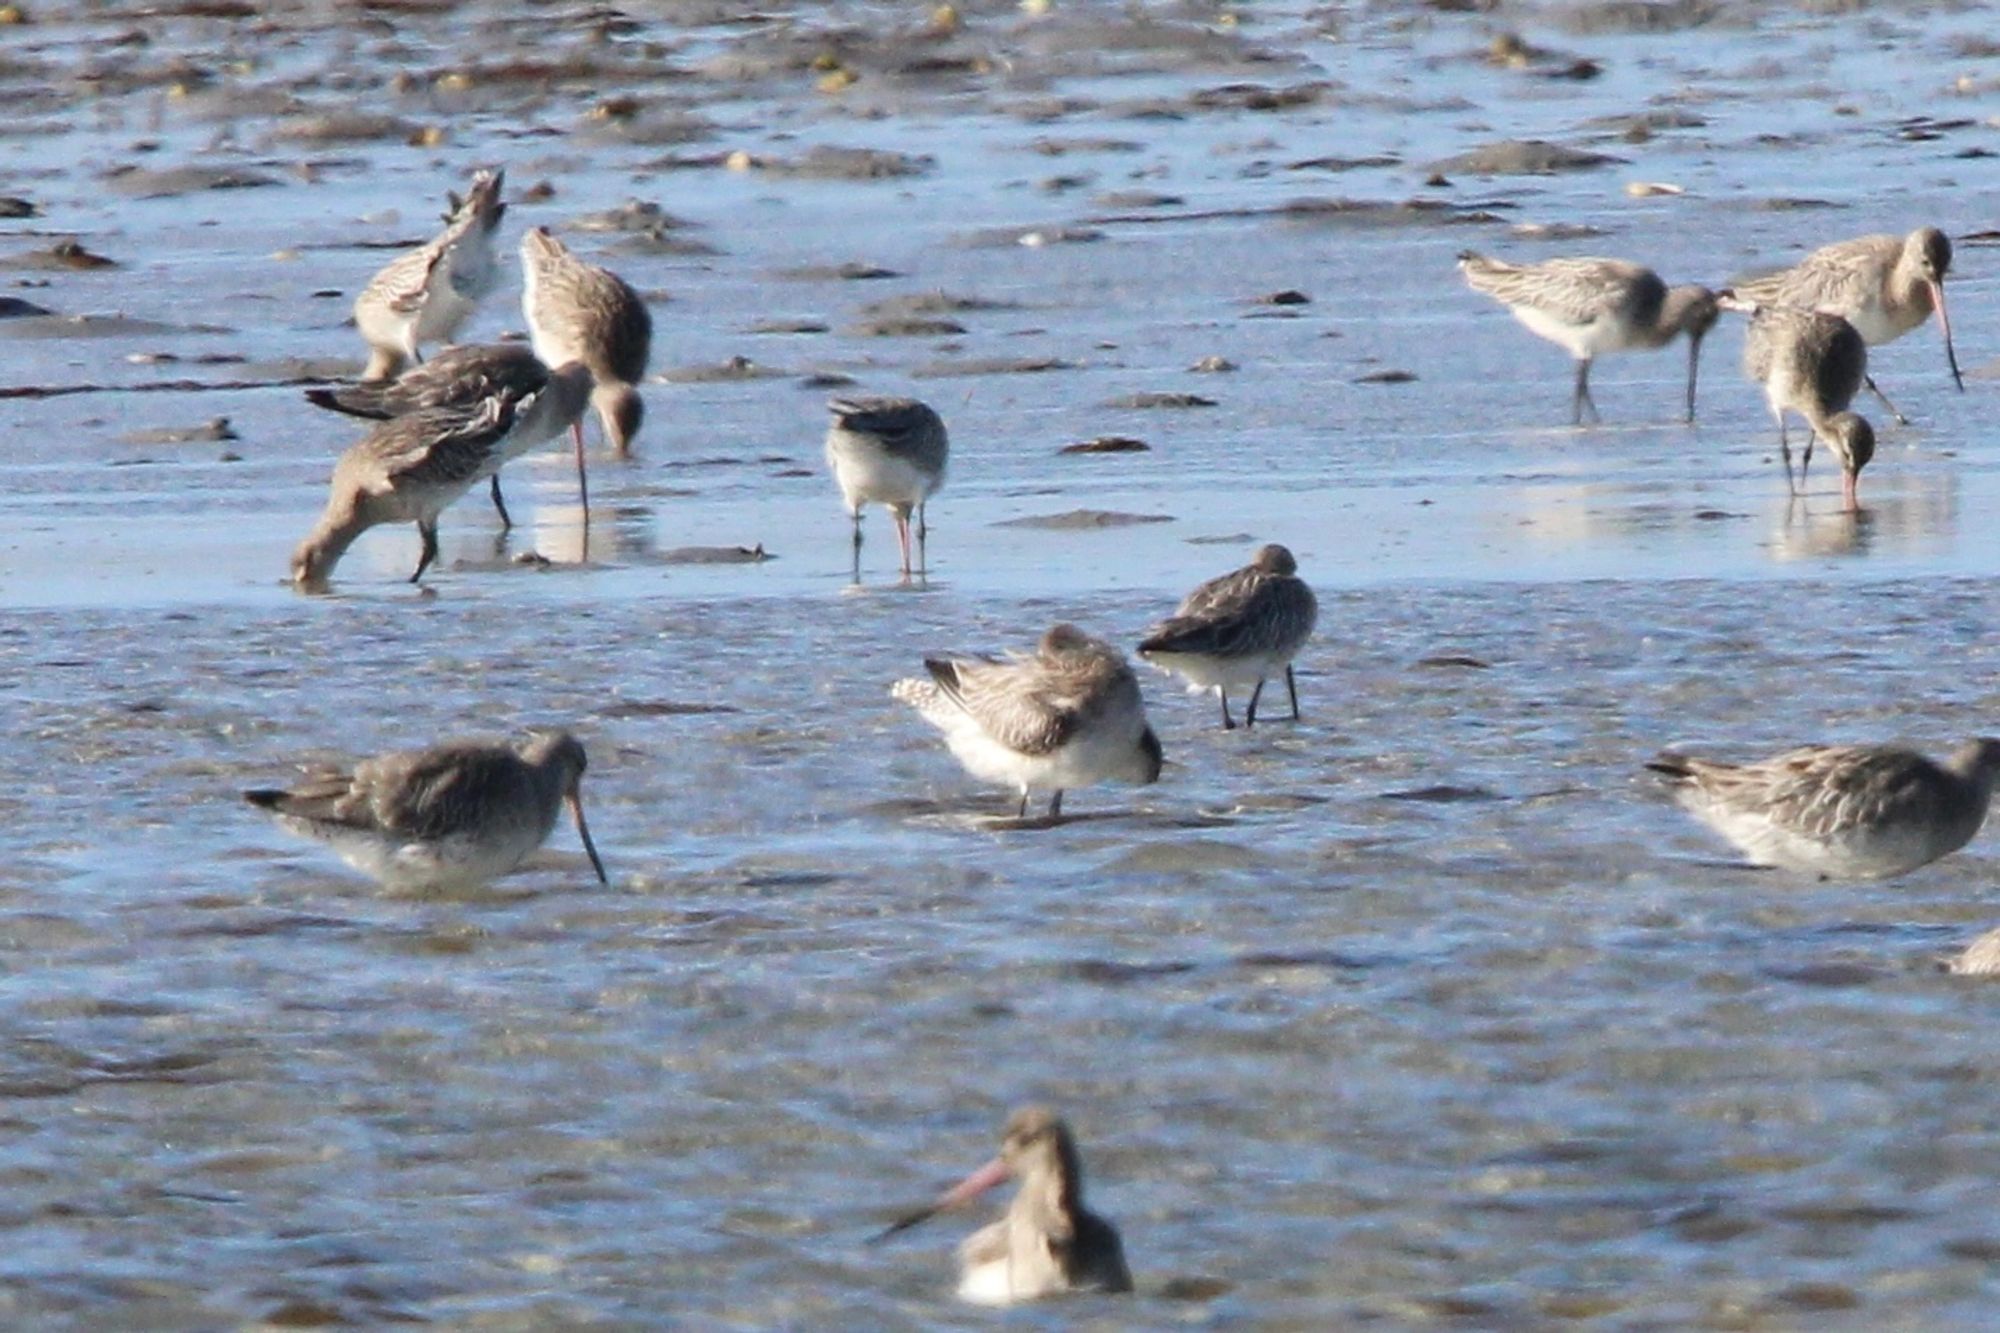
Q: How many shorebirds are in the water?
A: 14